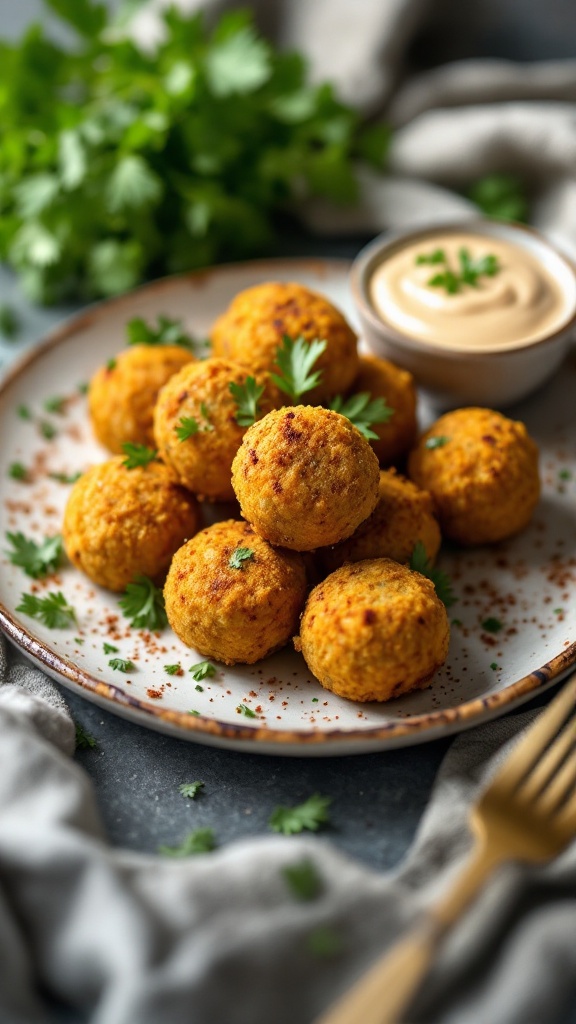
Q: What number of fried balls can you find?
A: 10